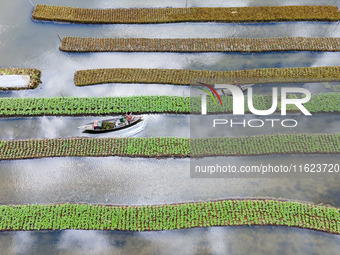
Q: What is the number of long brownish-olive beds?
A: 3